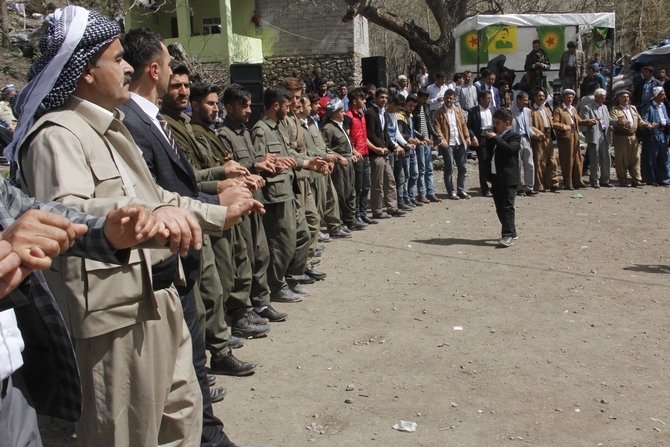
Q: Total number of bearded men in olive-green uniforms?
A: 4